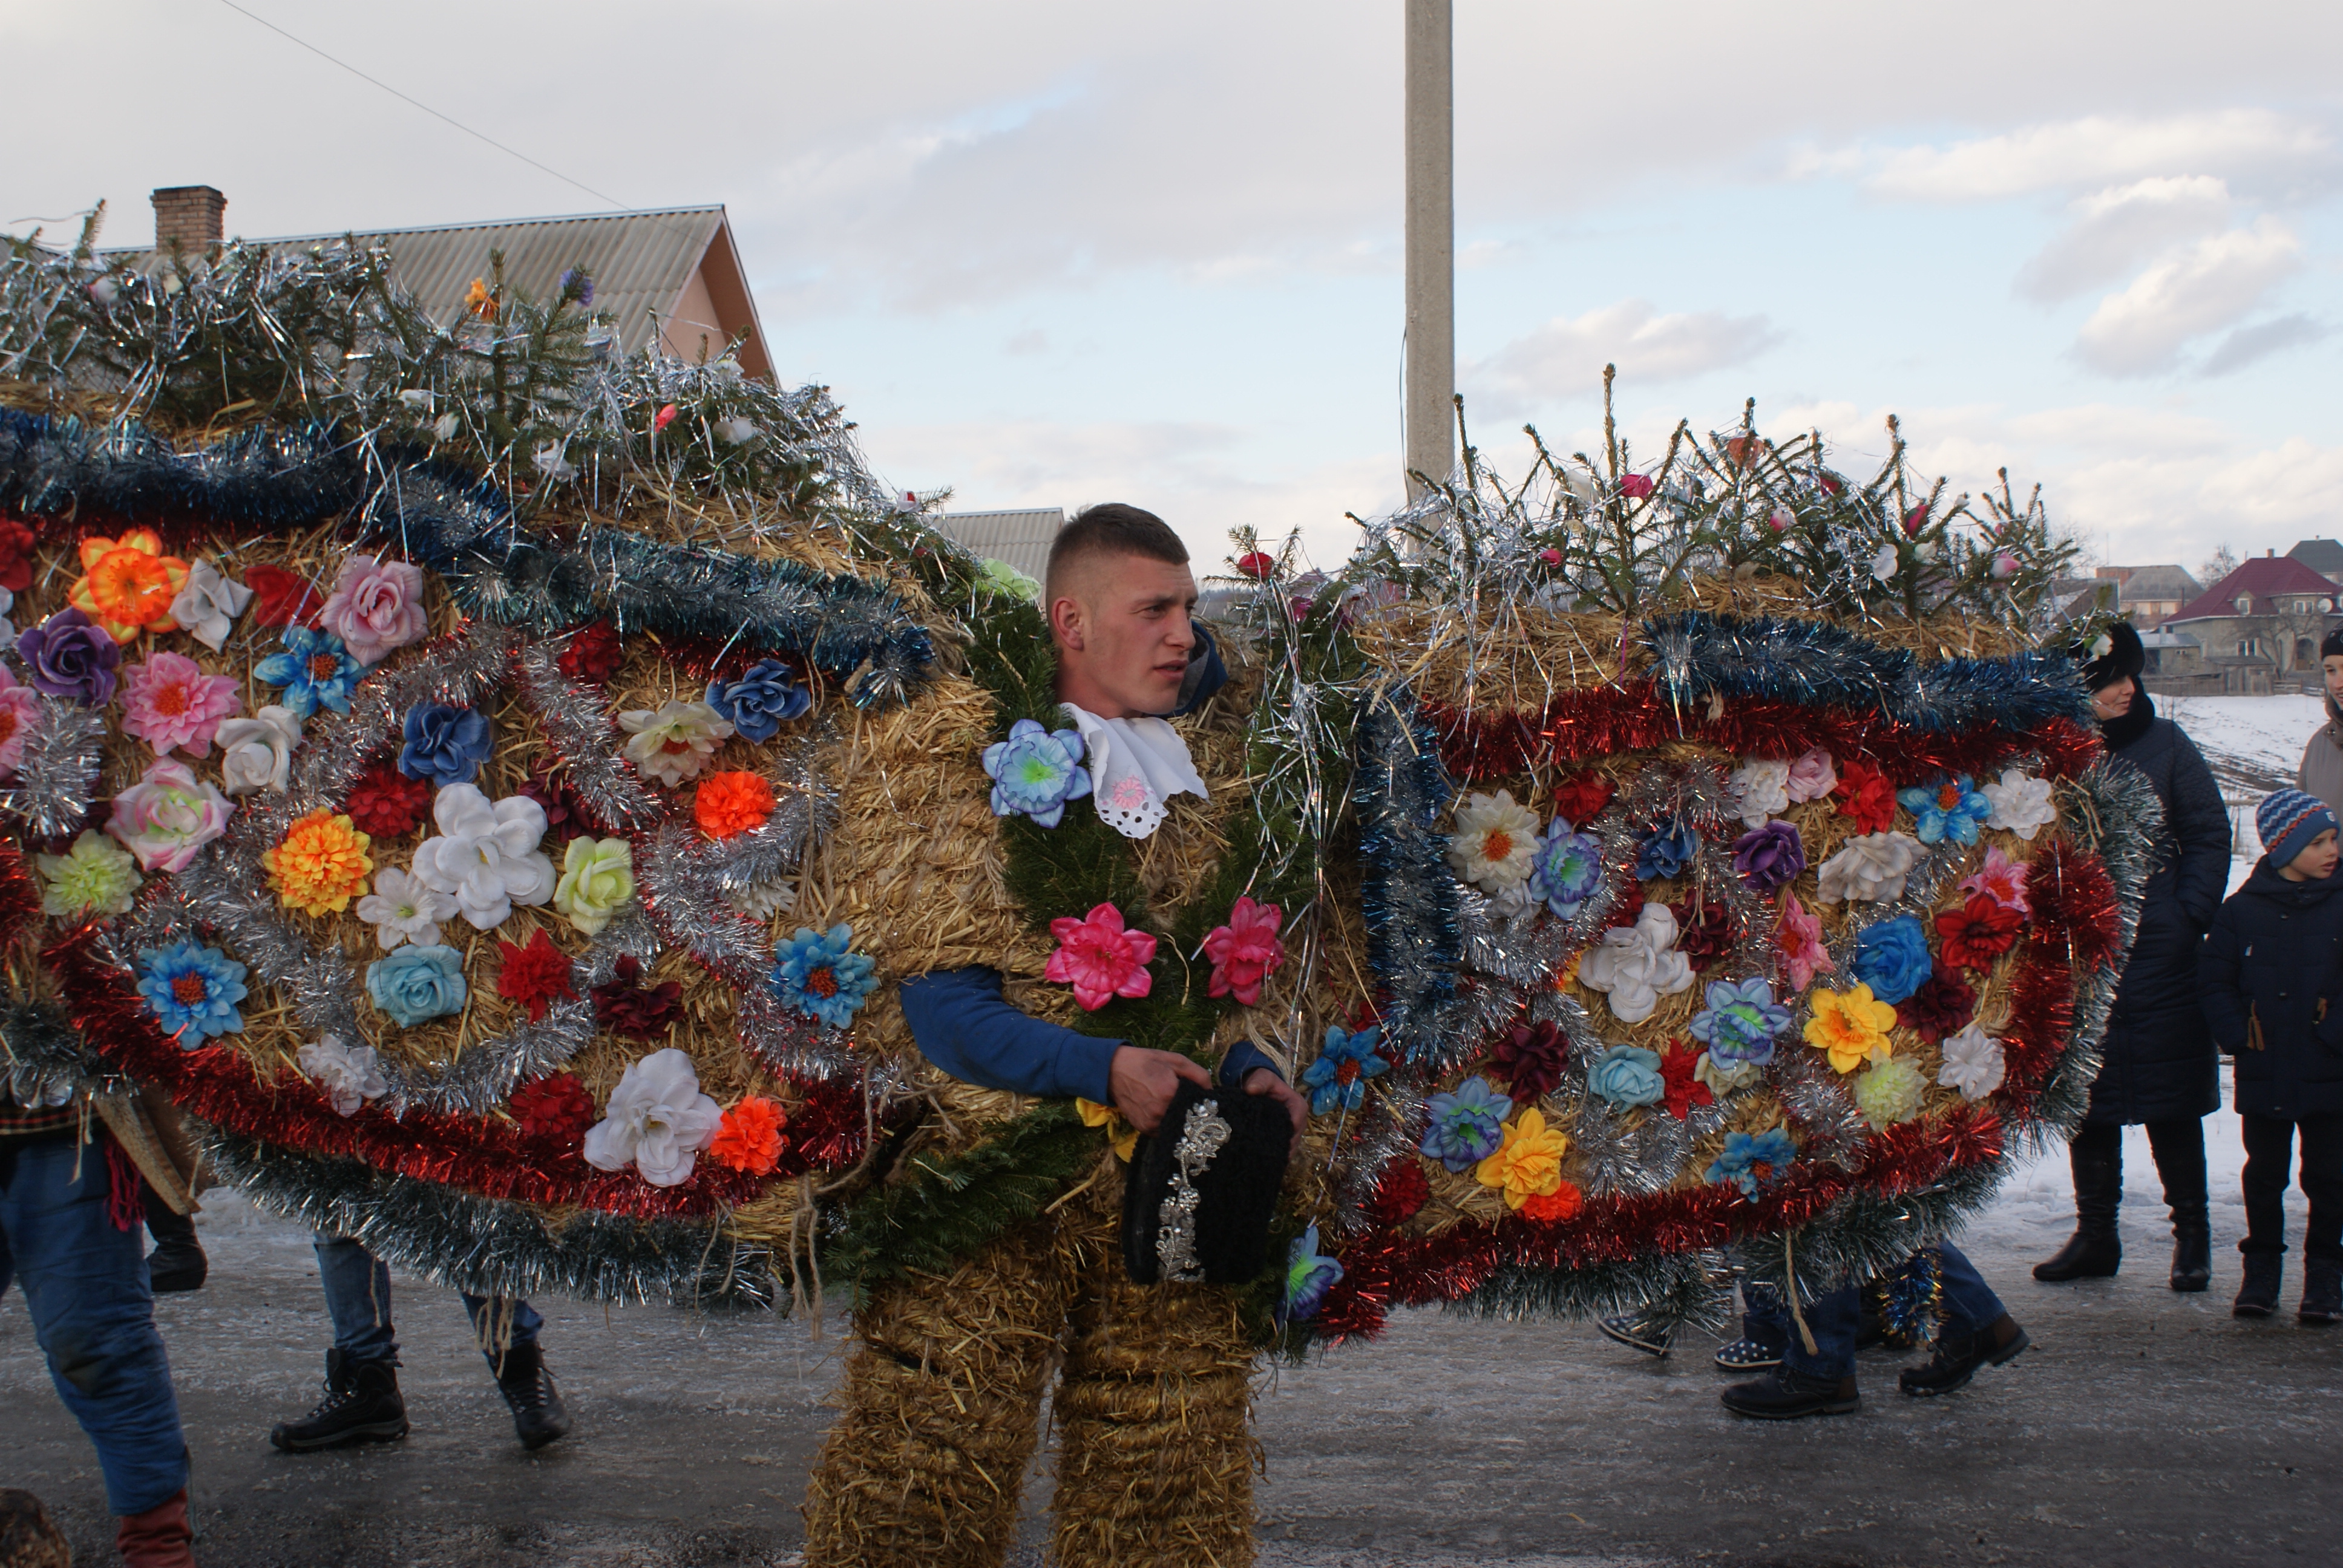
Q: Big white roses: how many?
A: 3